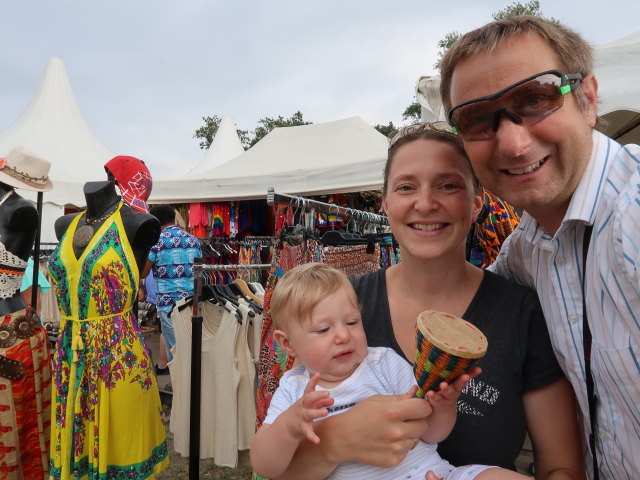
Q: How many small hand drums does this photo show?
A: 1